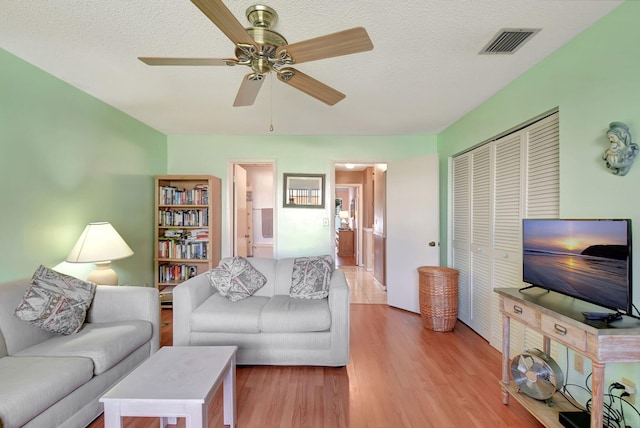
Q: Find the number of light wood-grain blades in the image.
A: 5